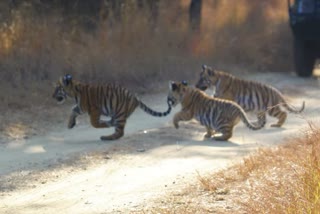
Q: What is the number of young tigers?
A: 3